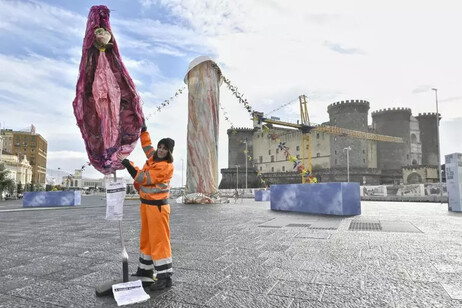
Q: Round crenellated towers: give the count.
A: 4